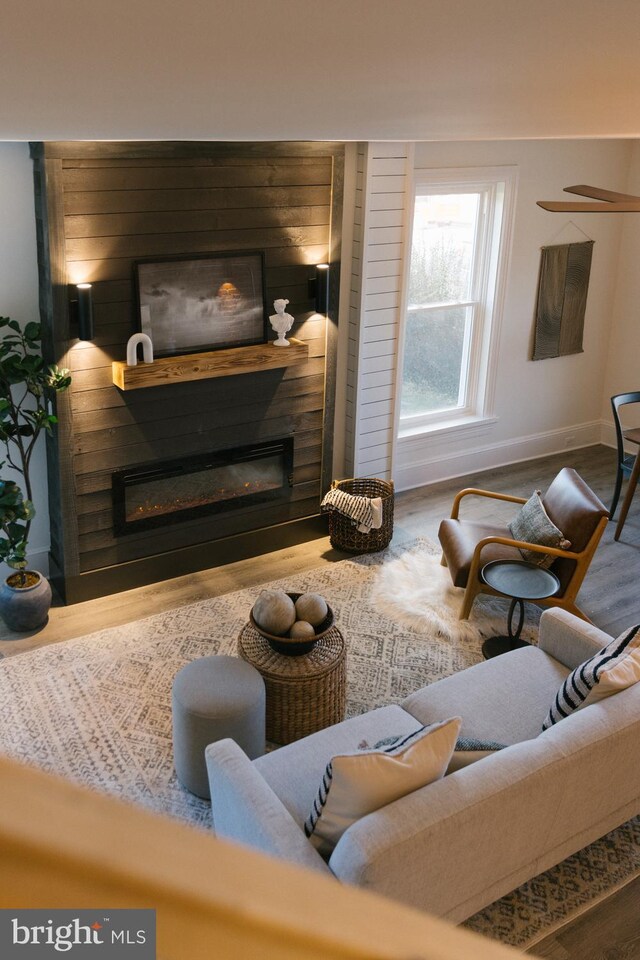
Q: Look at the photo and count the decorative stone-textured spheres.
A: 3